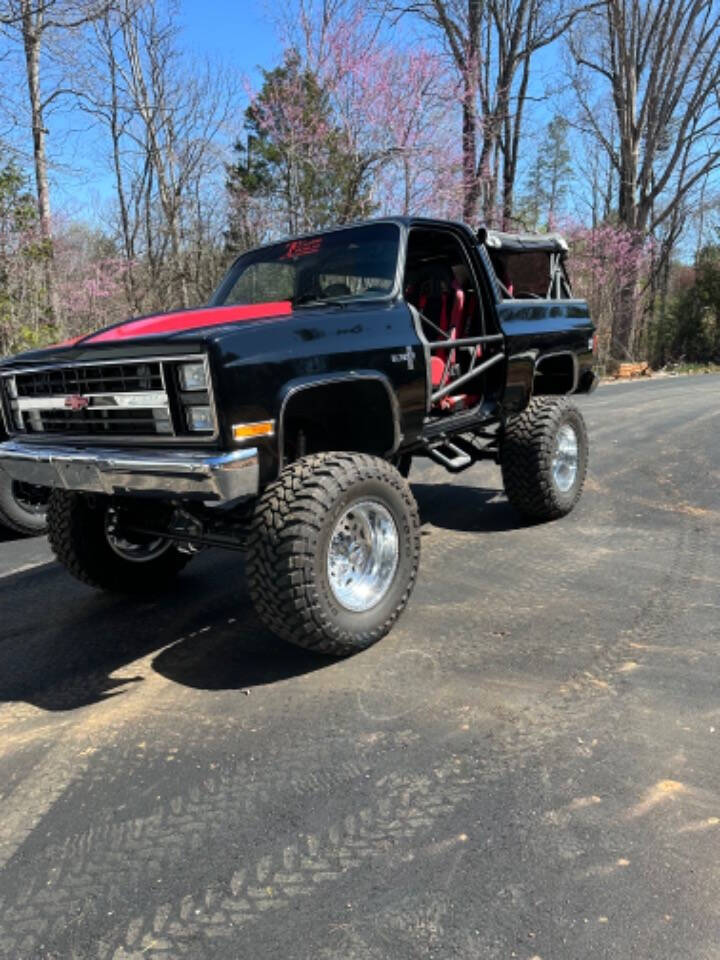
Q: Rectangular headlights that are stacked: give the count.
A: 2